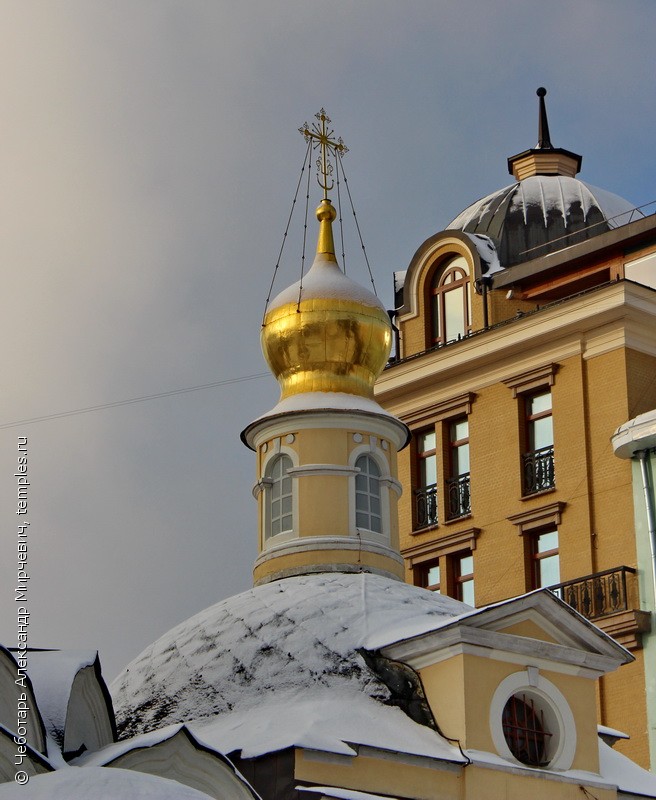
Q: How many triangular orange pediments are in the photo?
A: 1